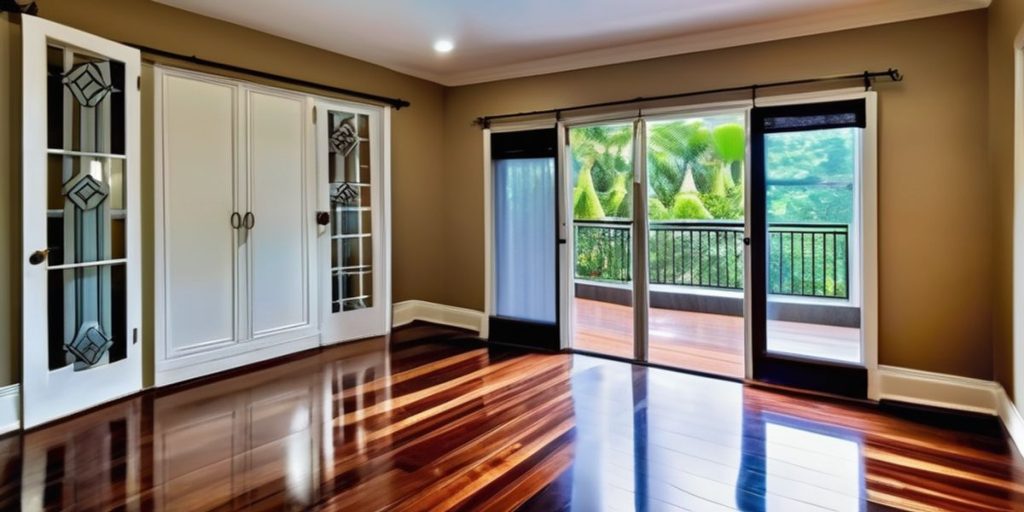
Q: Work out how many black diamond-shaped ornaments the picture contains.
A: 5